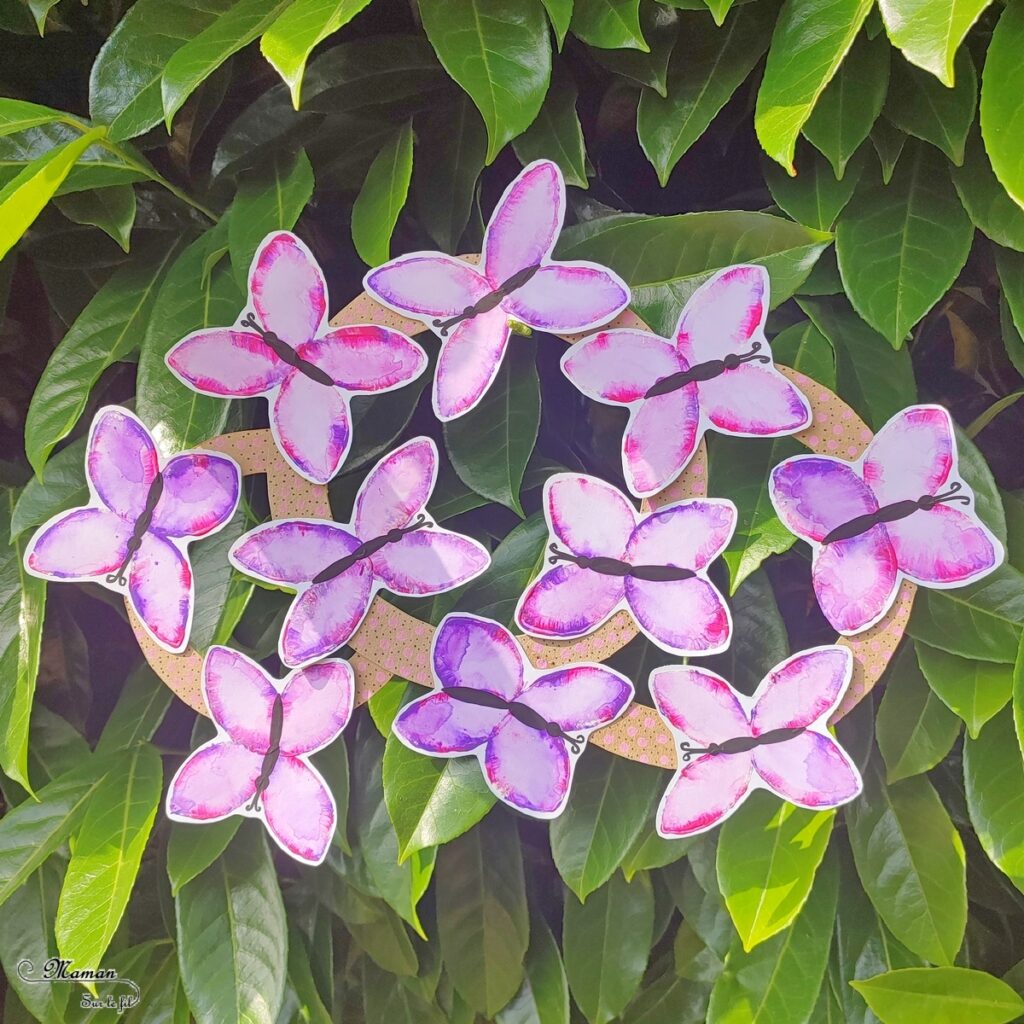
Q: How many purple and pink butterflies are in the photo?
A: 10